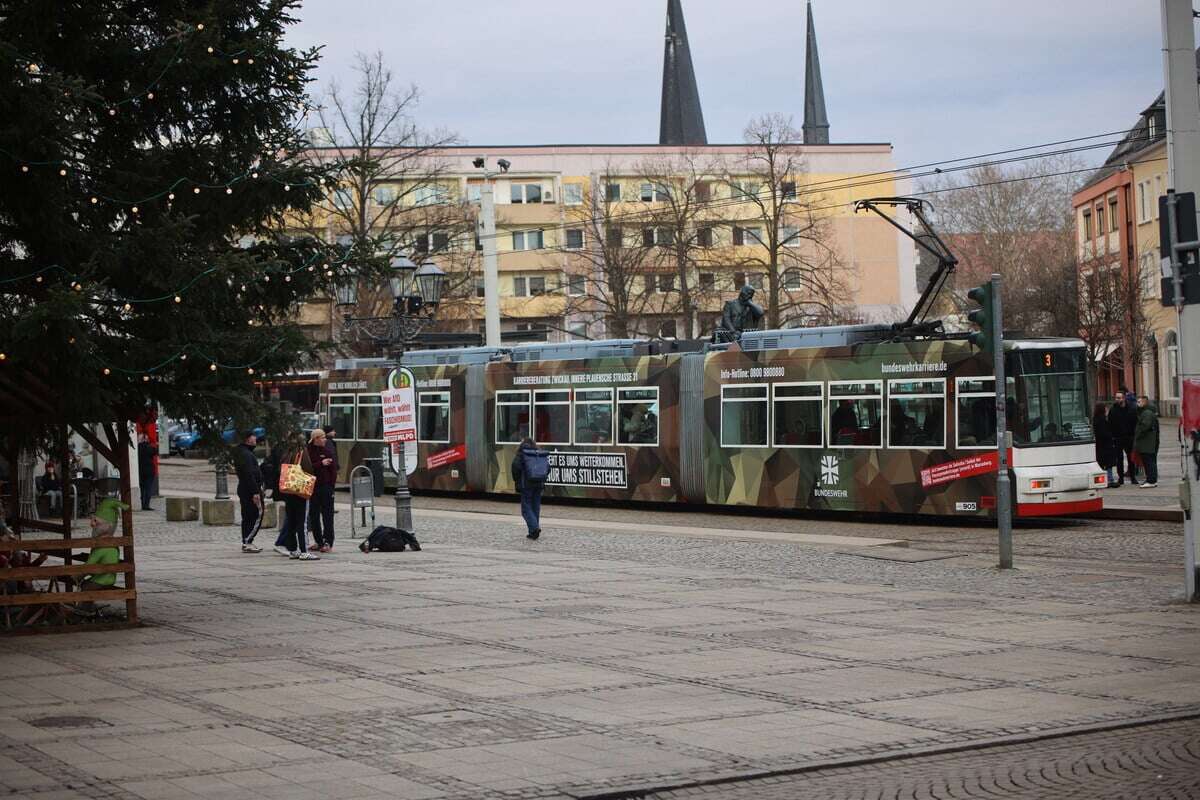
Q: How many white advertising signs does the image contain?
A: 1